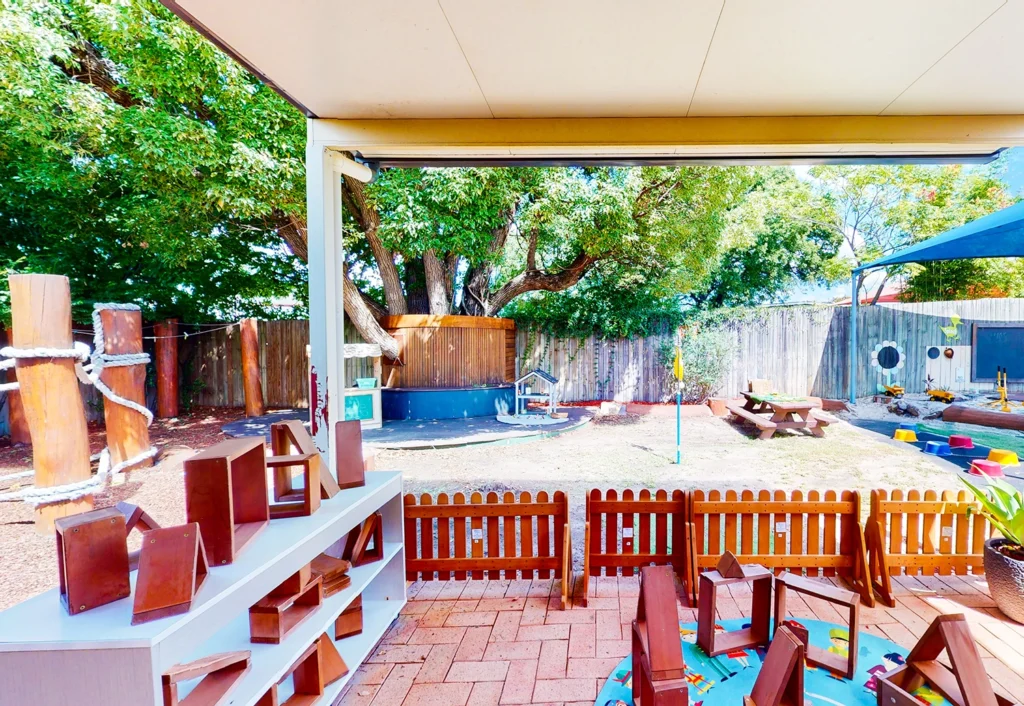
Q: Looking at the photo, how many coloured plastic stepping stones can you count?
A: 6